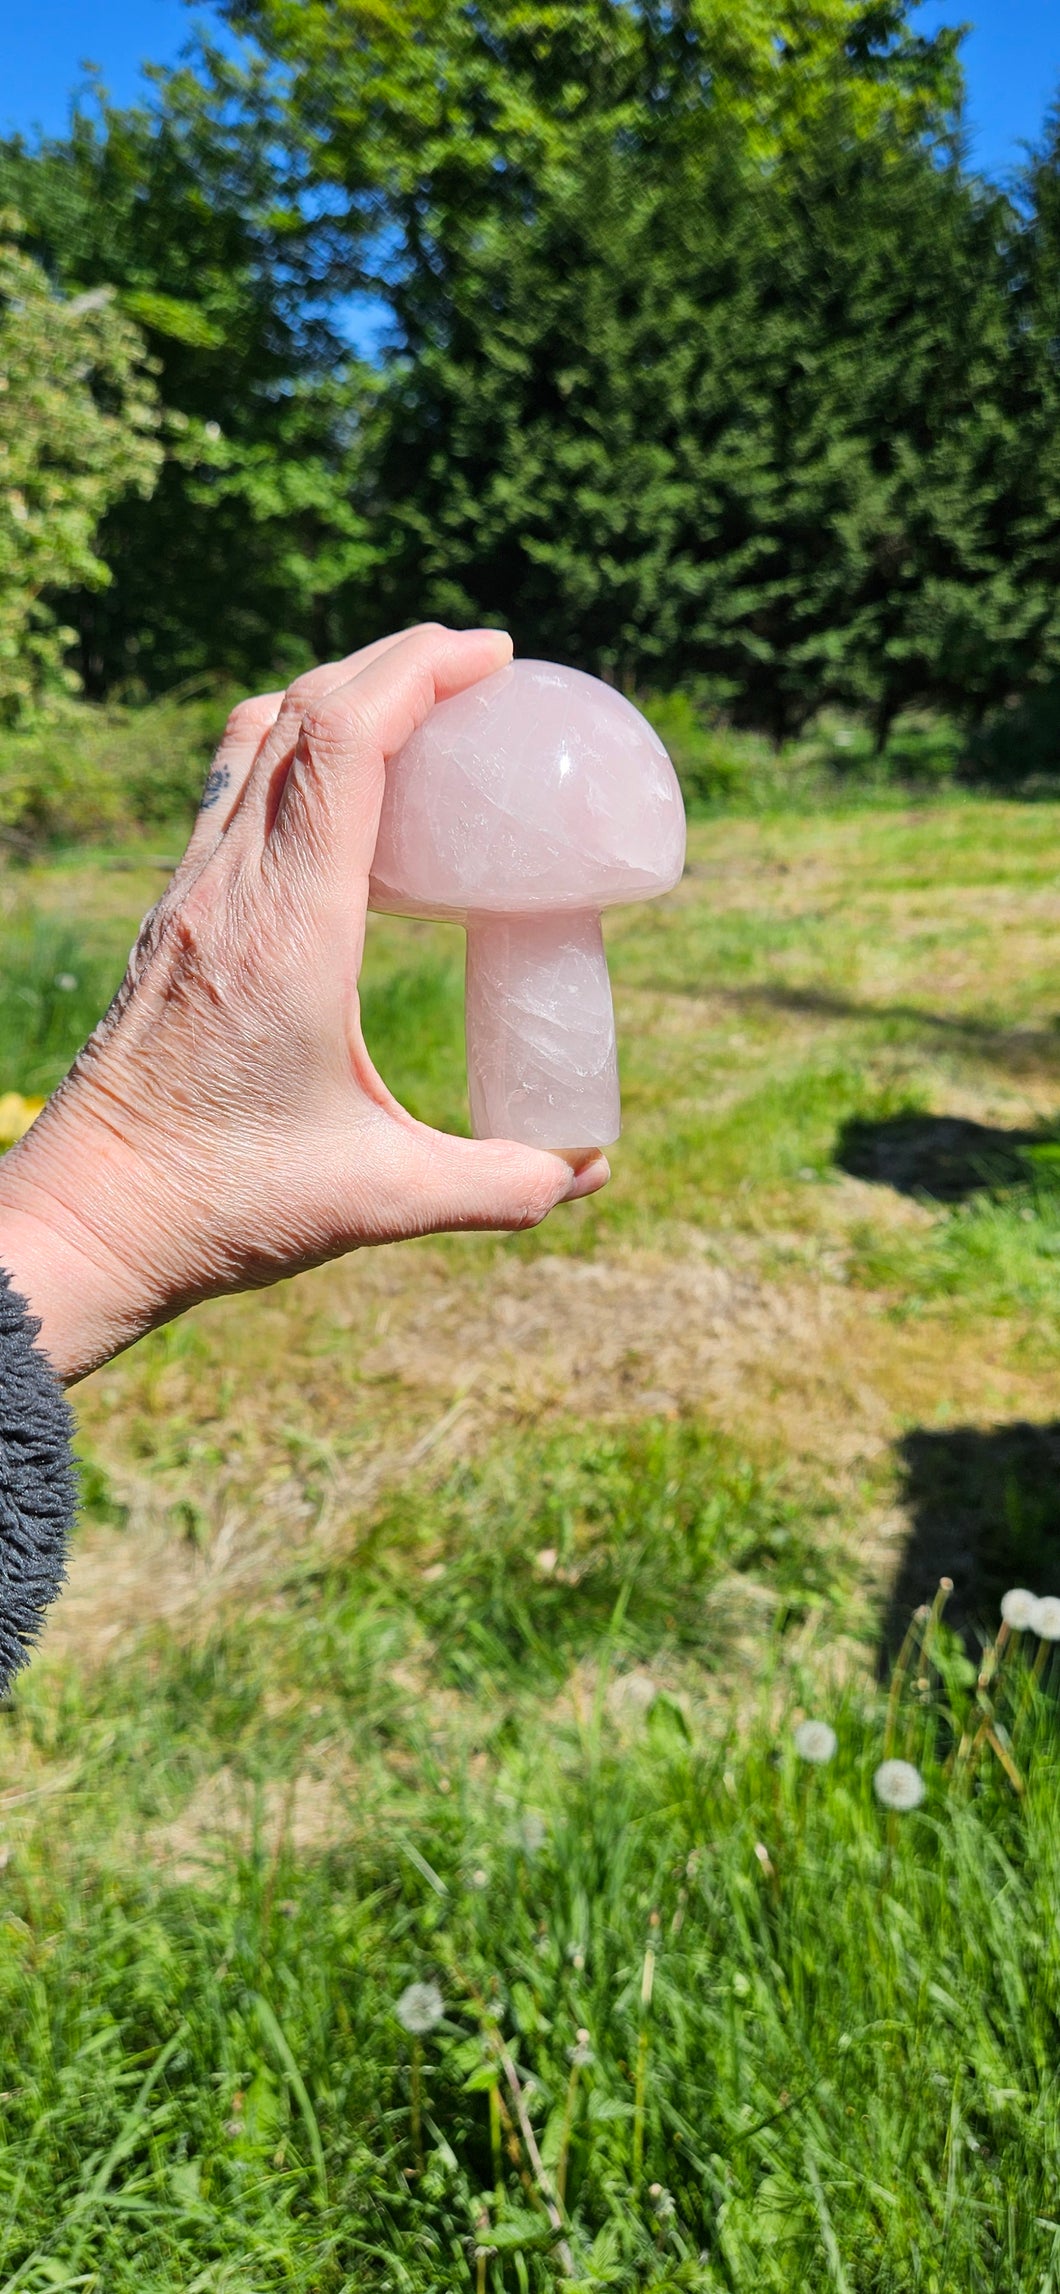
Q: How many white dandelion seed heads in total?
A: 5